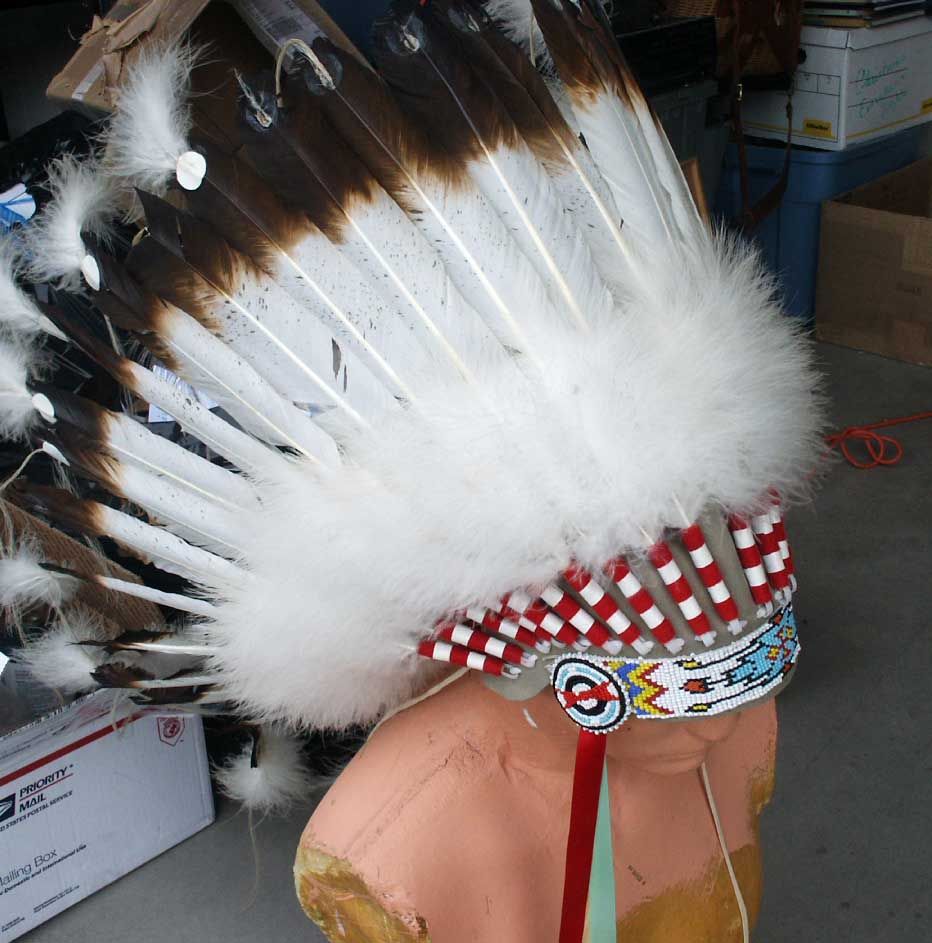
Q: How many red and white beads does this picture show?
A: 13